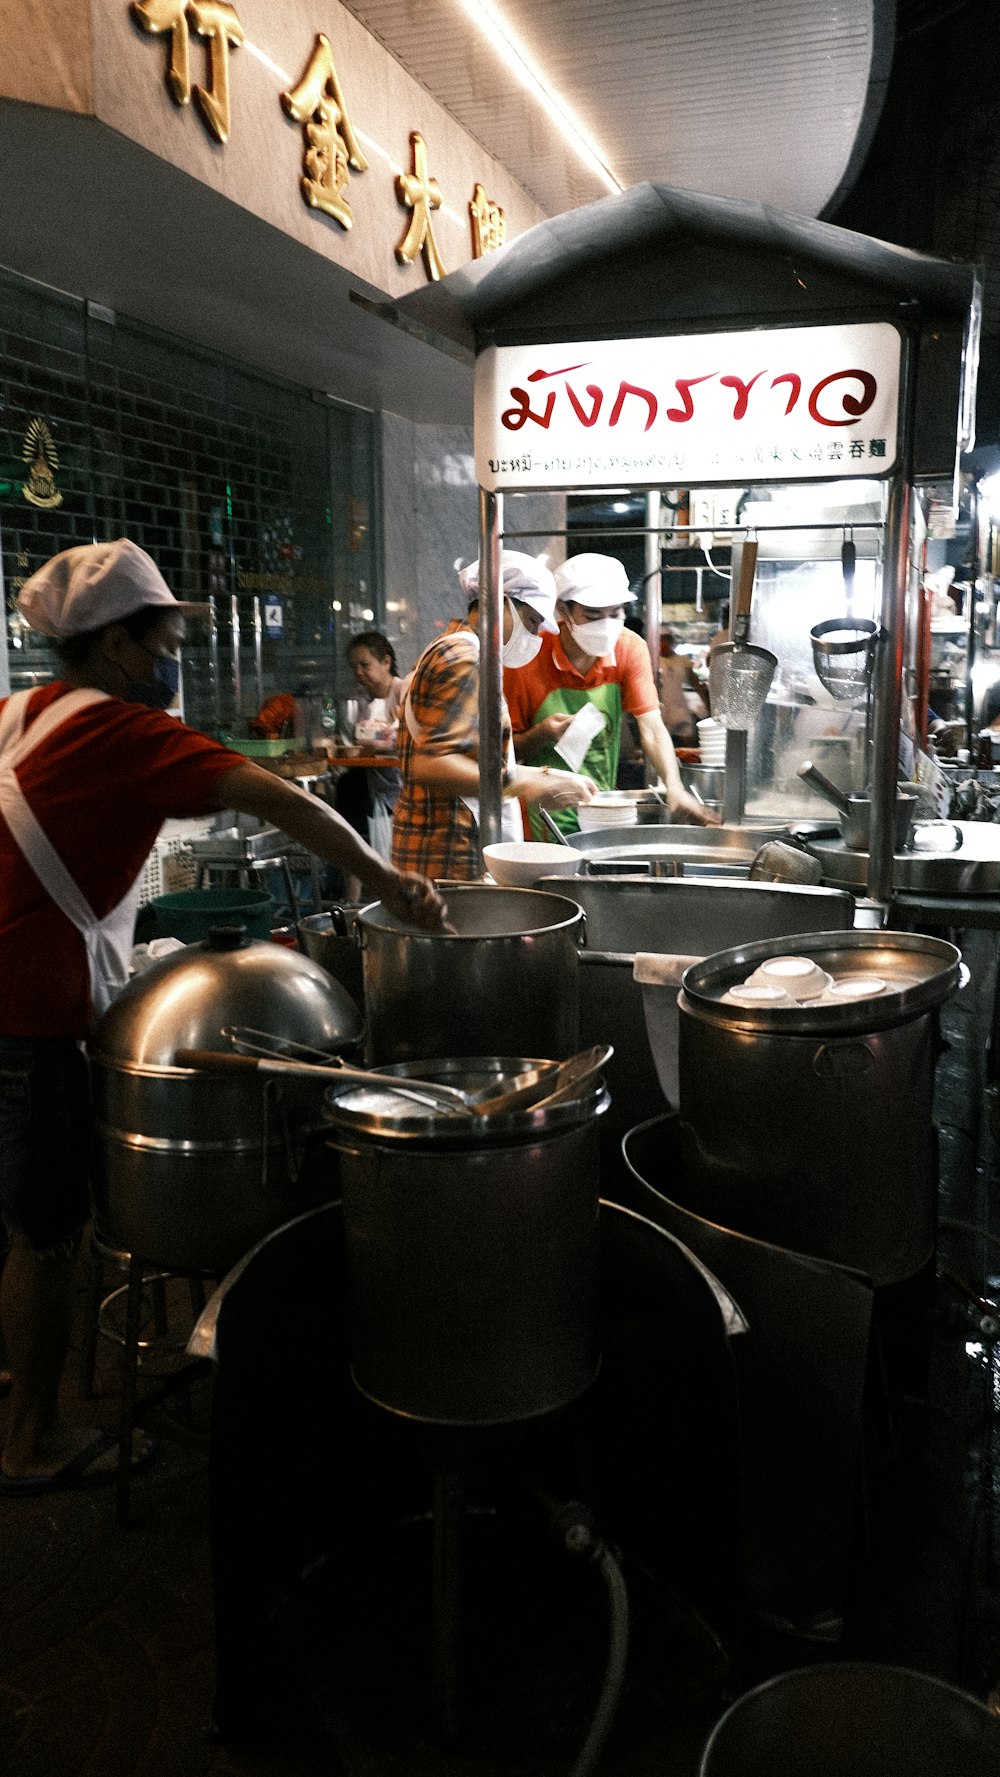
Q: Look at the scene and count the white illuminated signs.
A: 1